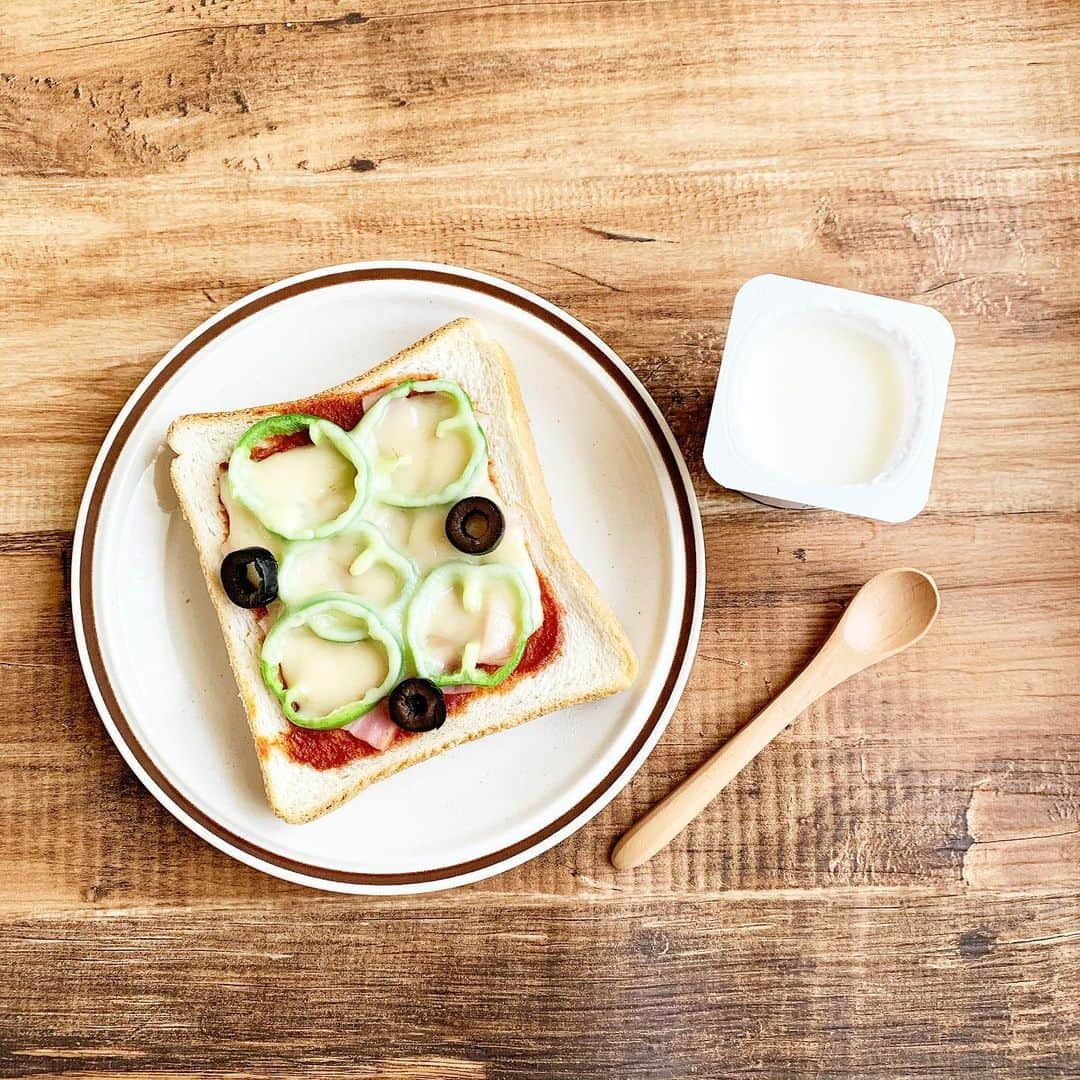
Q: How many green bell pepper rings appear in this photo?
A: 5